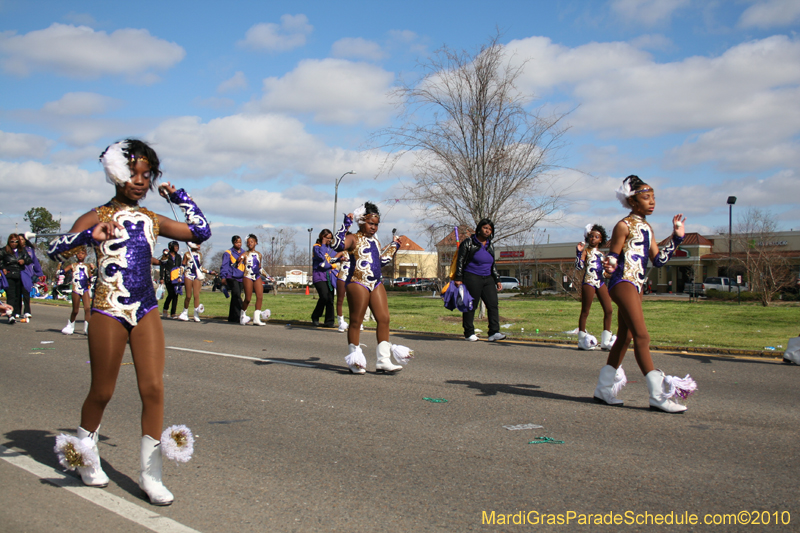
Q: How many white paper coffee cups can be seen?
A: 0